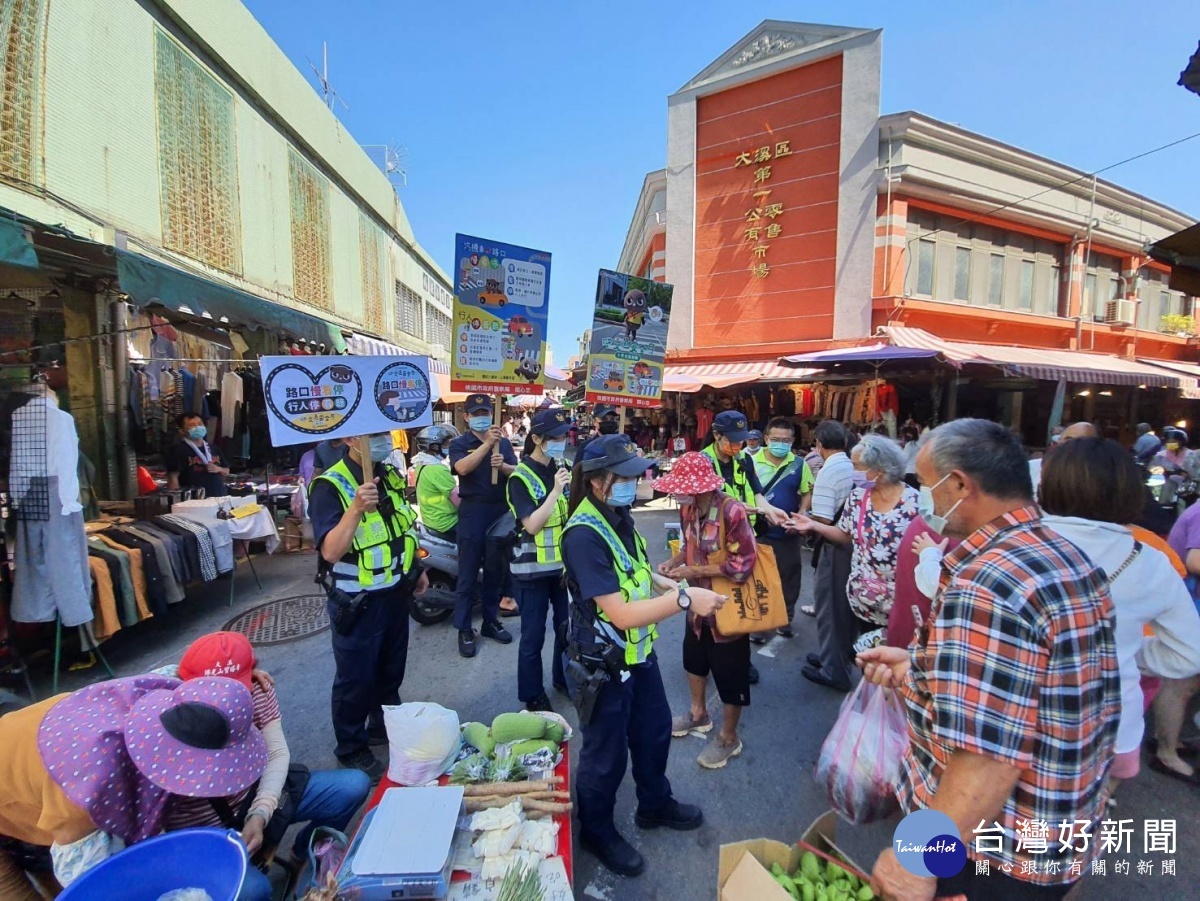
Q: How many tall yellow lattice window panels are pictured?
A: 4